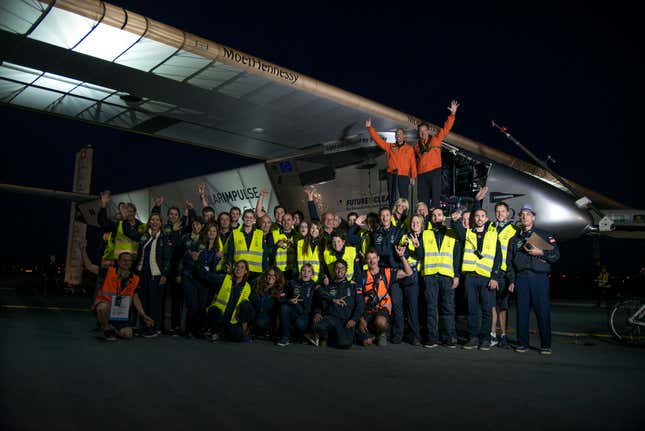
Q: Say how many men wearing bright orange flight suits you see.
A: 2